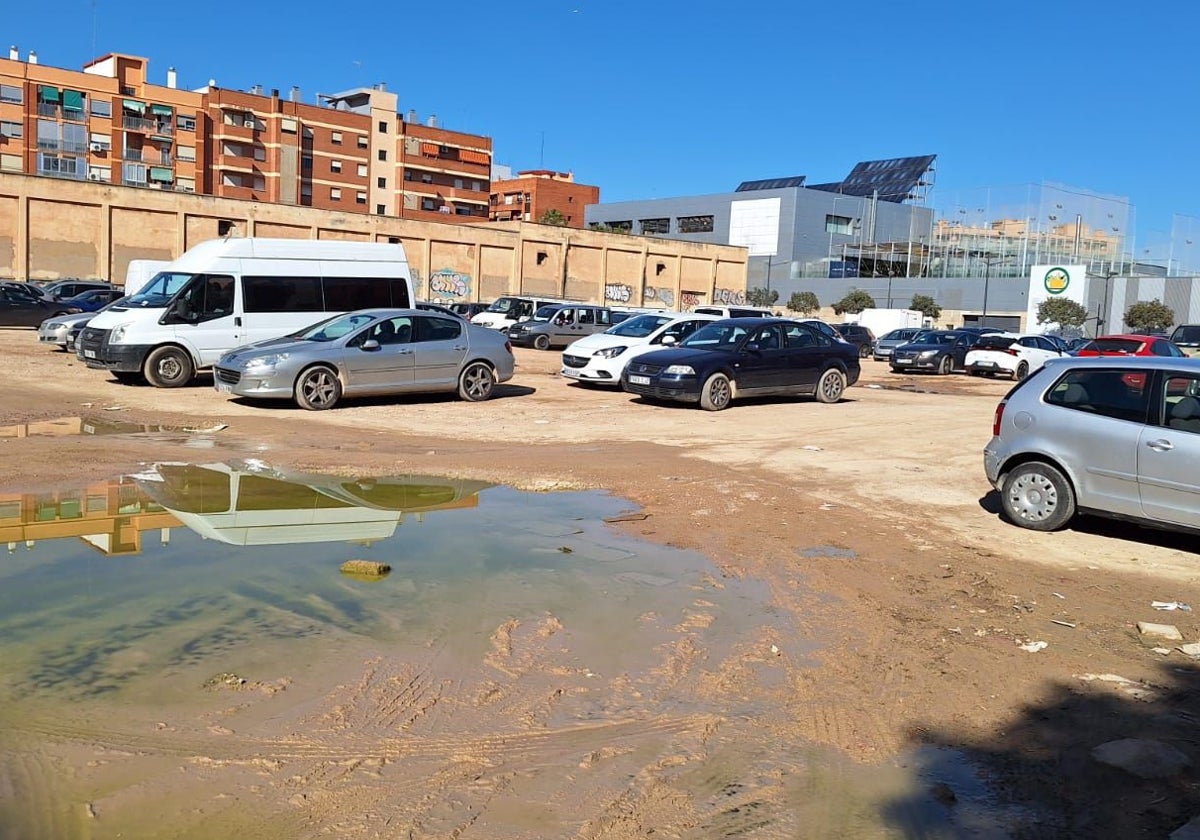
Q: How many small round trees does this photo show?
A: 6